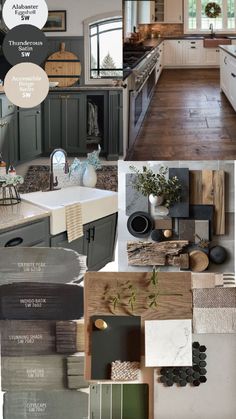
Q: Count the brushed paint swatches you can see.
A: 5